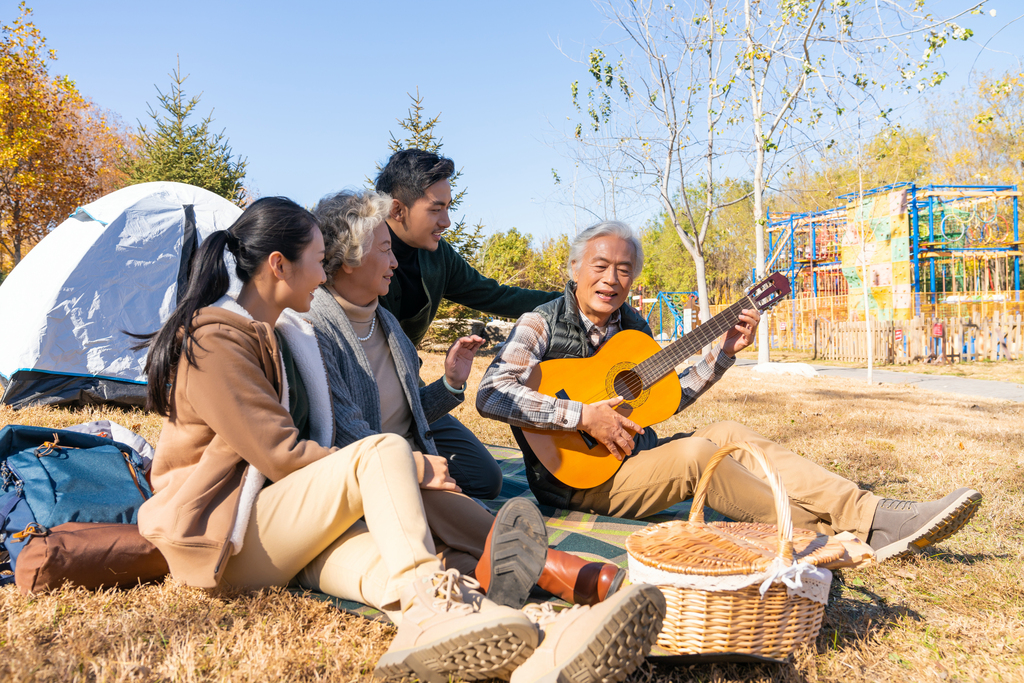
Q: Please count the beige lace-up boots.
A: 2